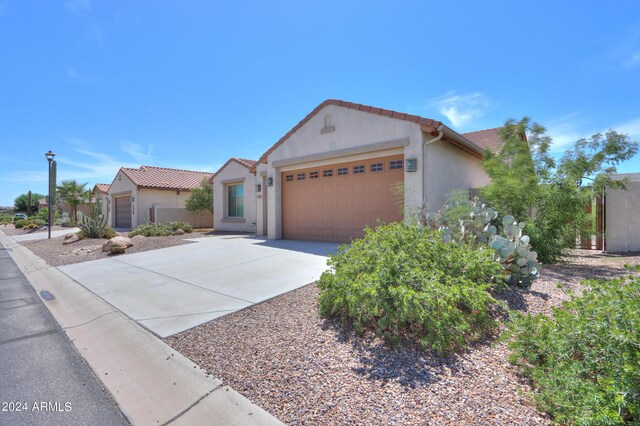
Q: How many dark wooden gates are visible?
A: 1